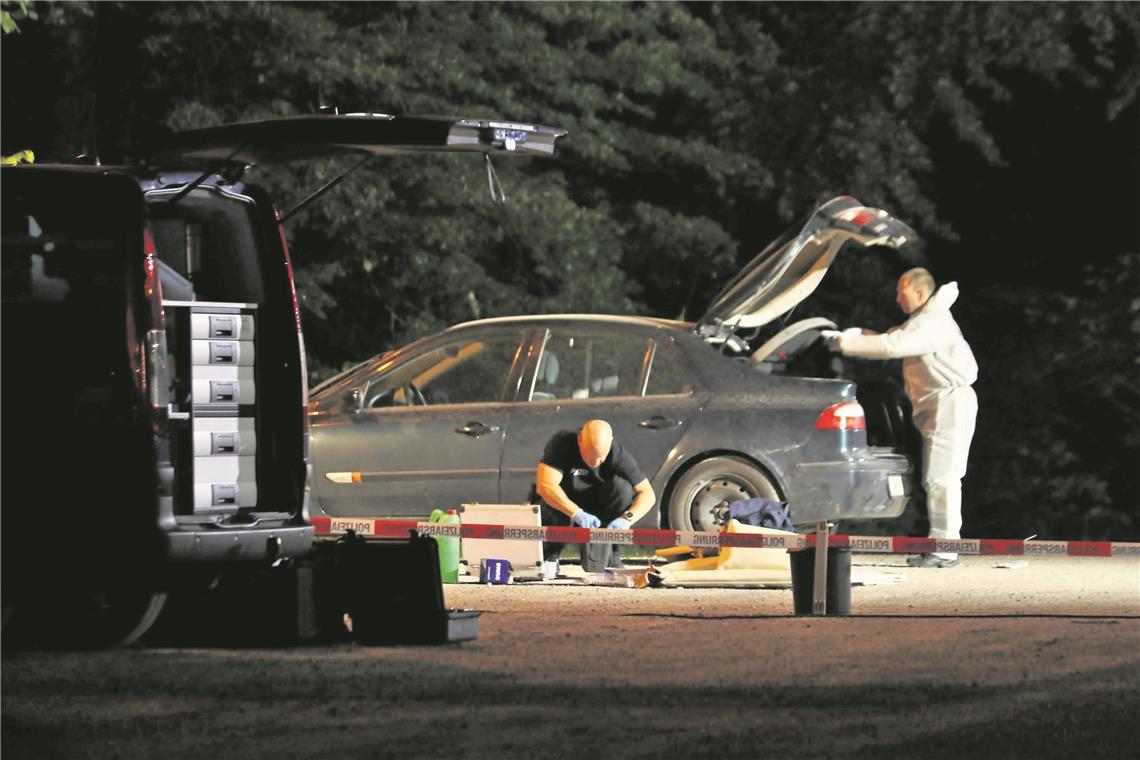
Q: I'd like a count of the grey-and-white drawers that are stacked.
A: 5